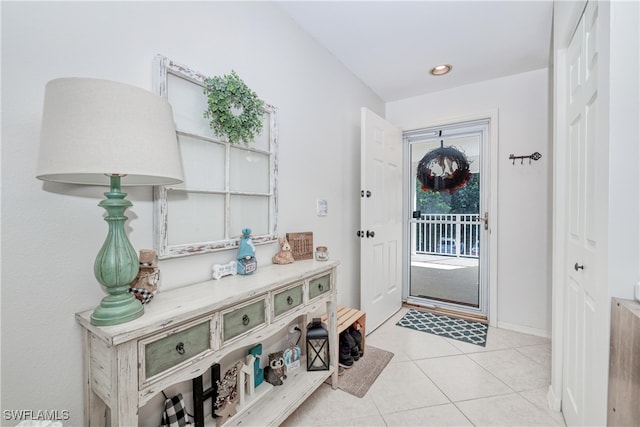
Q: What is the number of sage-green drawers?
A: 4